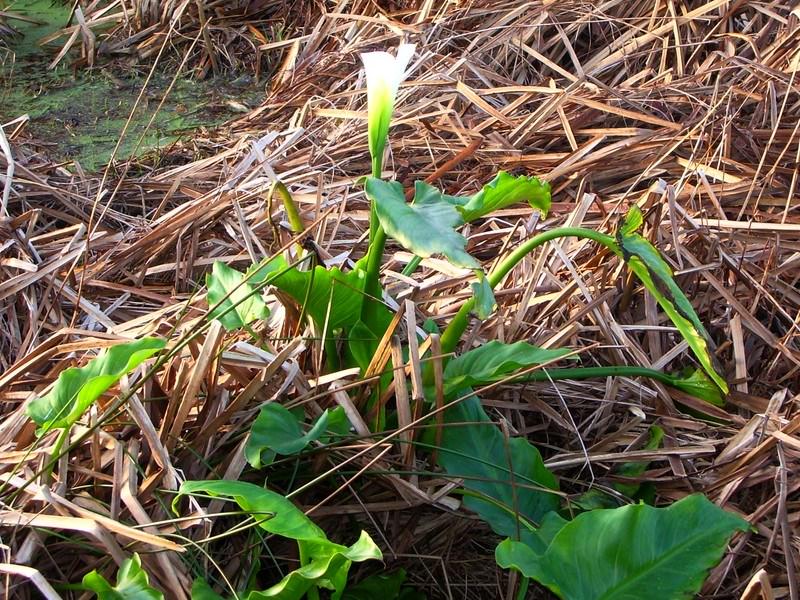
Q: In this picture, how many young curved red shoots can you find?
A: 0